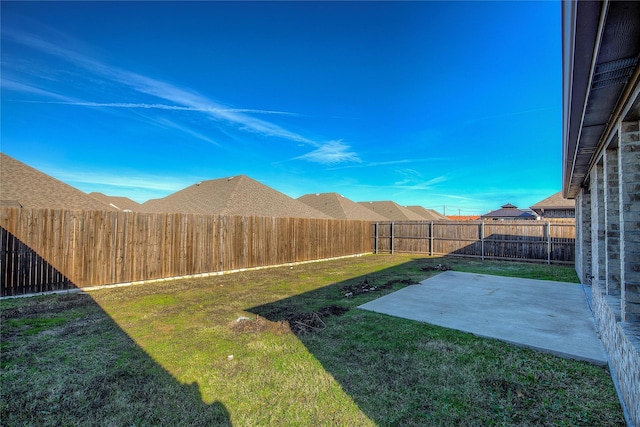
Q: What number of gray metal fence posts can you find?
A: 5